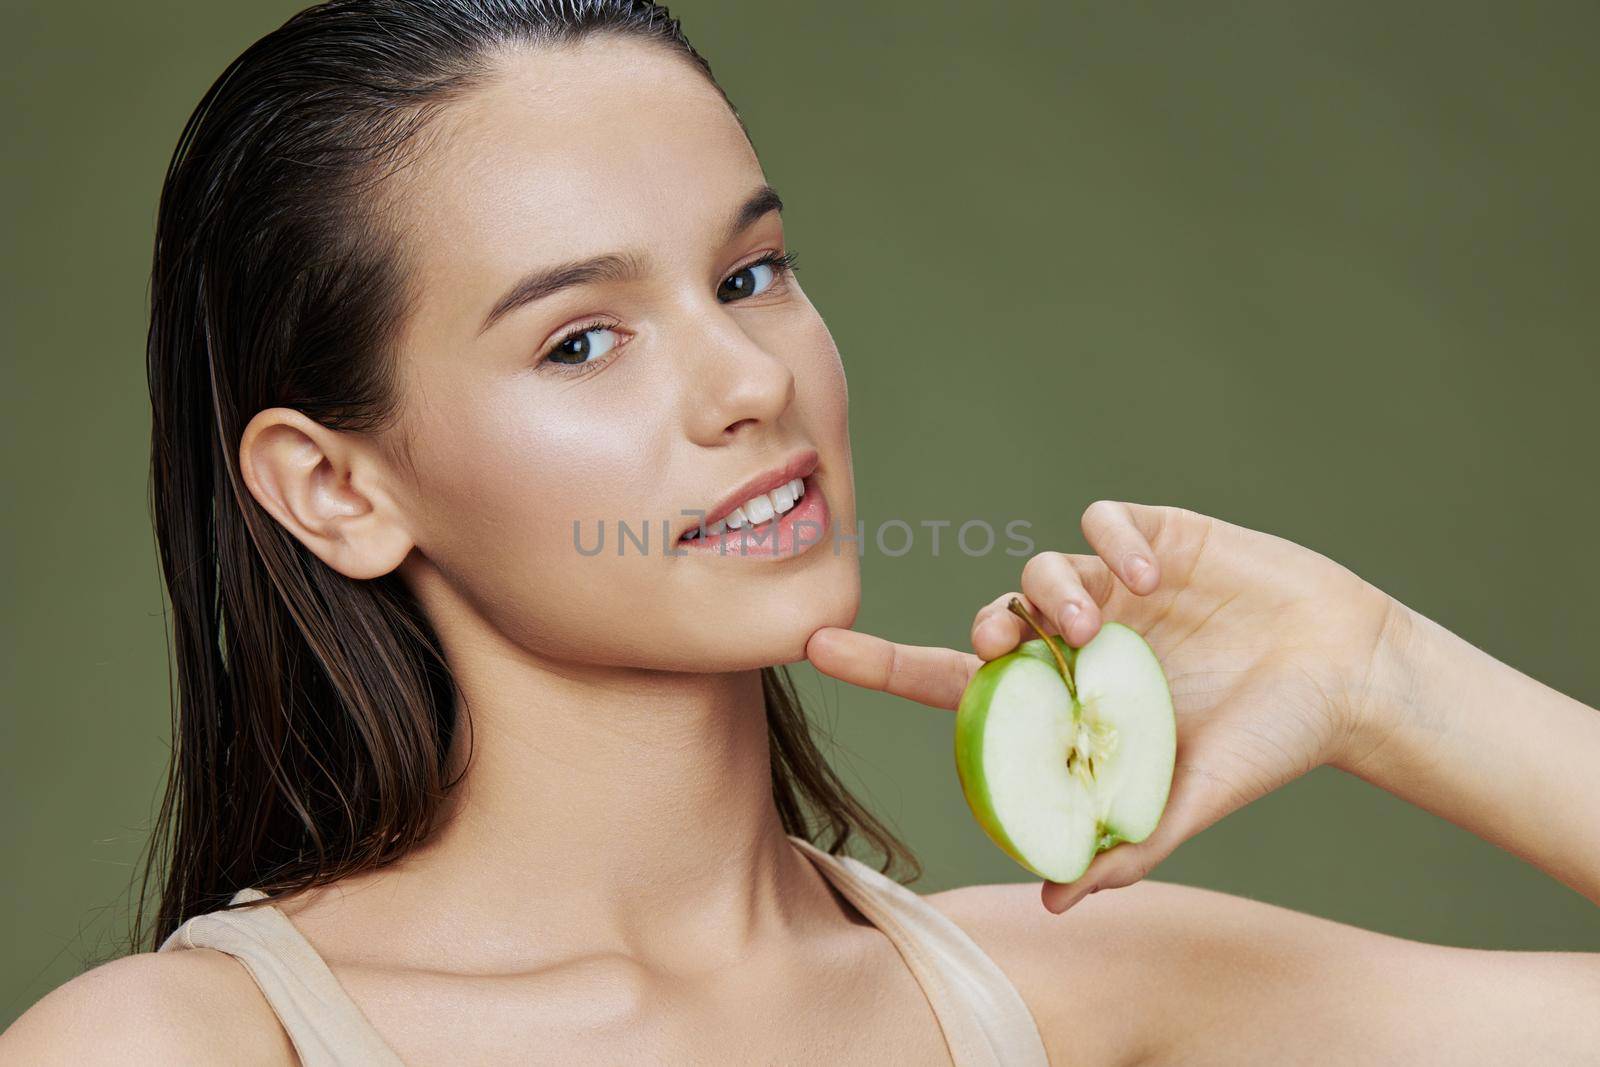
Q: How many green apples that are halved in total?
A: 1